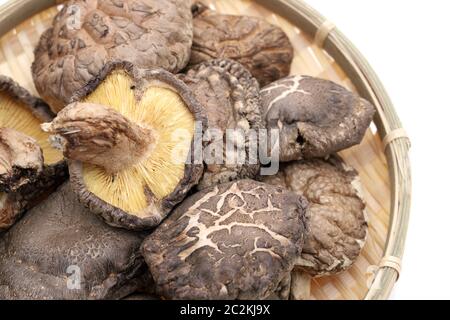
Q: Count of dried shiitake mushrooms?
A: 9